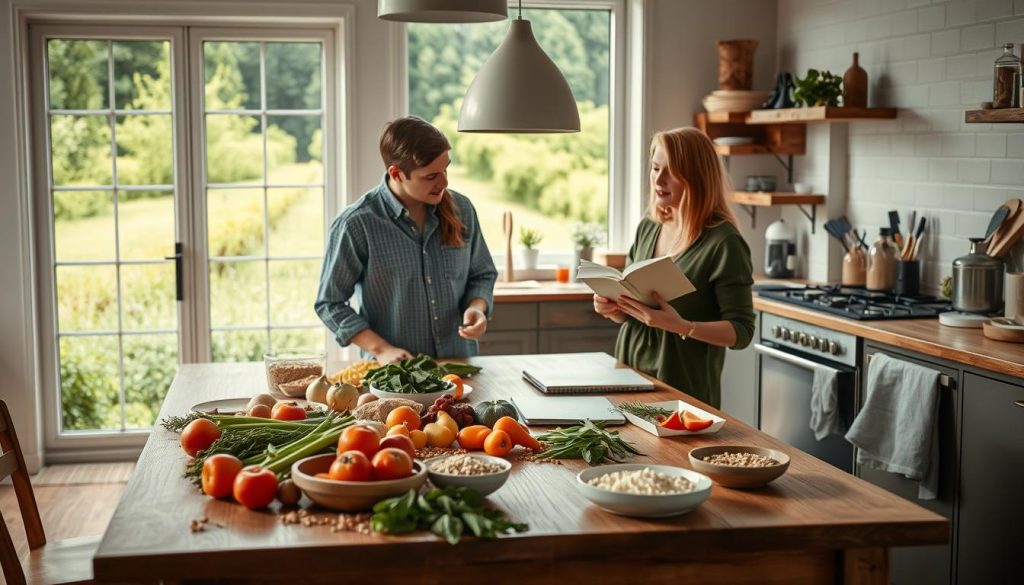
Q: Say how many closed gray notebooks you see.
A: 2